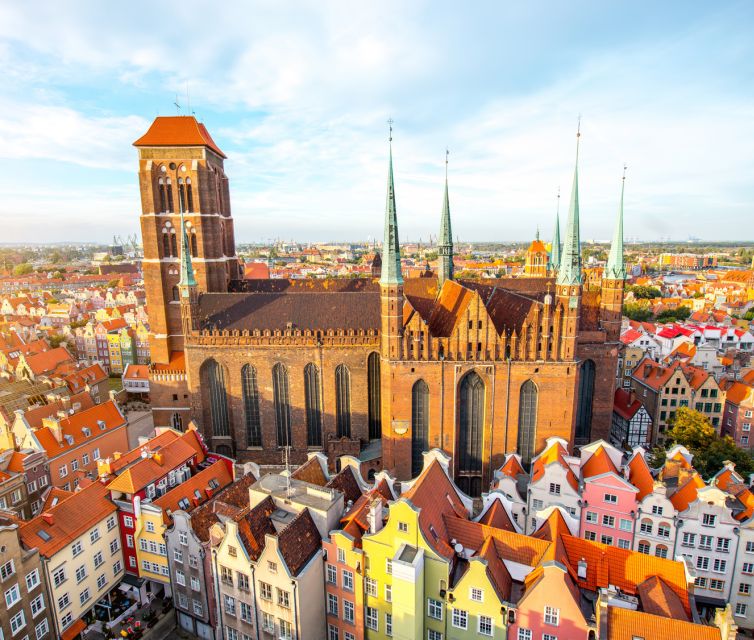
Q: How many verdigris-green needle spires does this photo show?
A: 6